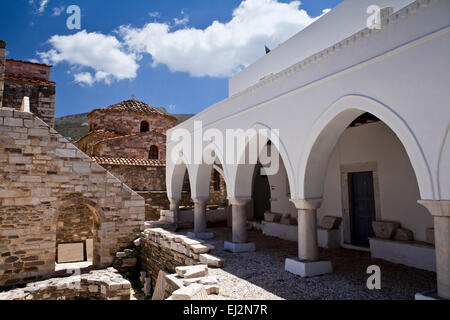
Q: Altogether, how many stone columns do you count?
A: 5